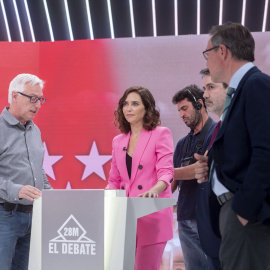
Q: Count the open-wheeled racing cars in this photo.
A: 0